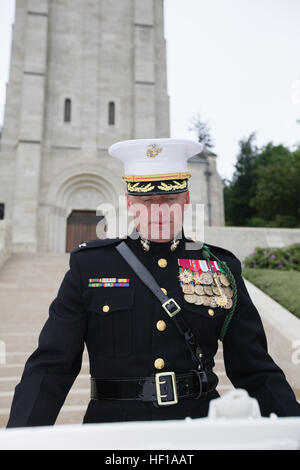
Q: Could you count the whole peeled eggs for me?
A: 0